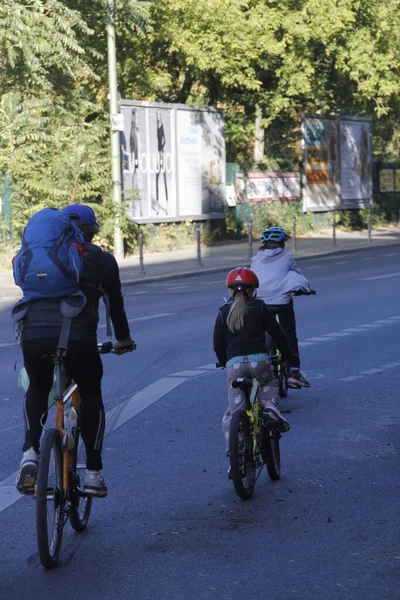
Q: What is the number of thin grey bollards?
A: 6